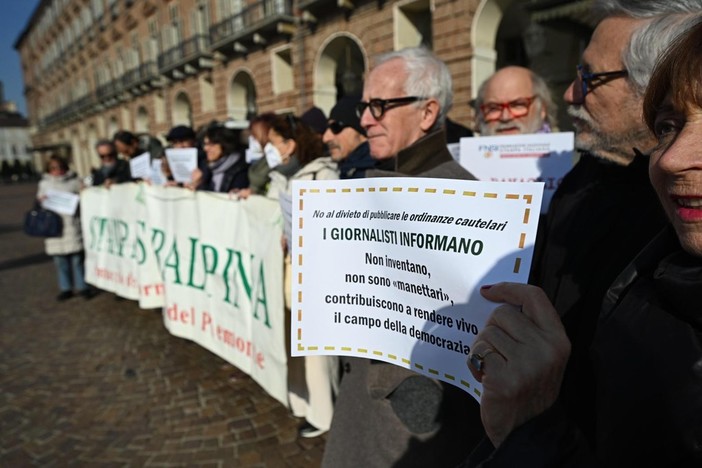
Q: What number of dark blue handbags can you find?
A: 1